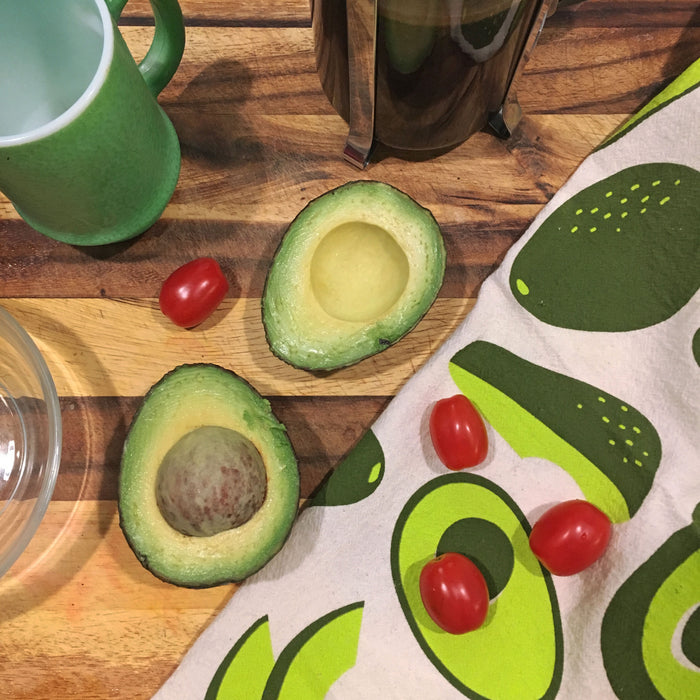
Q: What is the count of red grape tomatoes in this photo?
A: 4